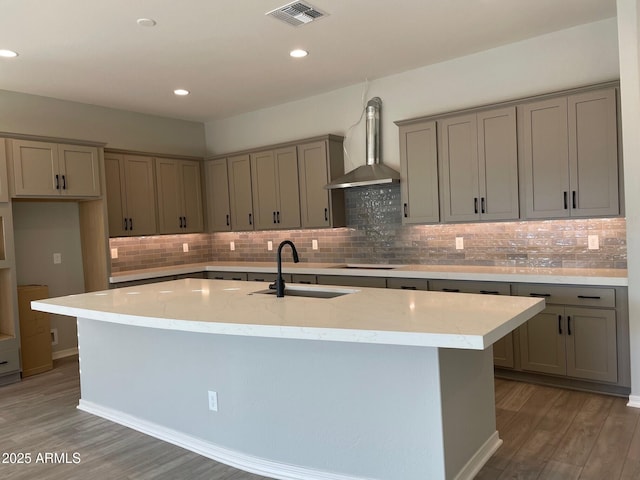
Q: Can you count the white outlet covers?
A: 9